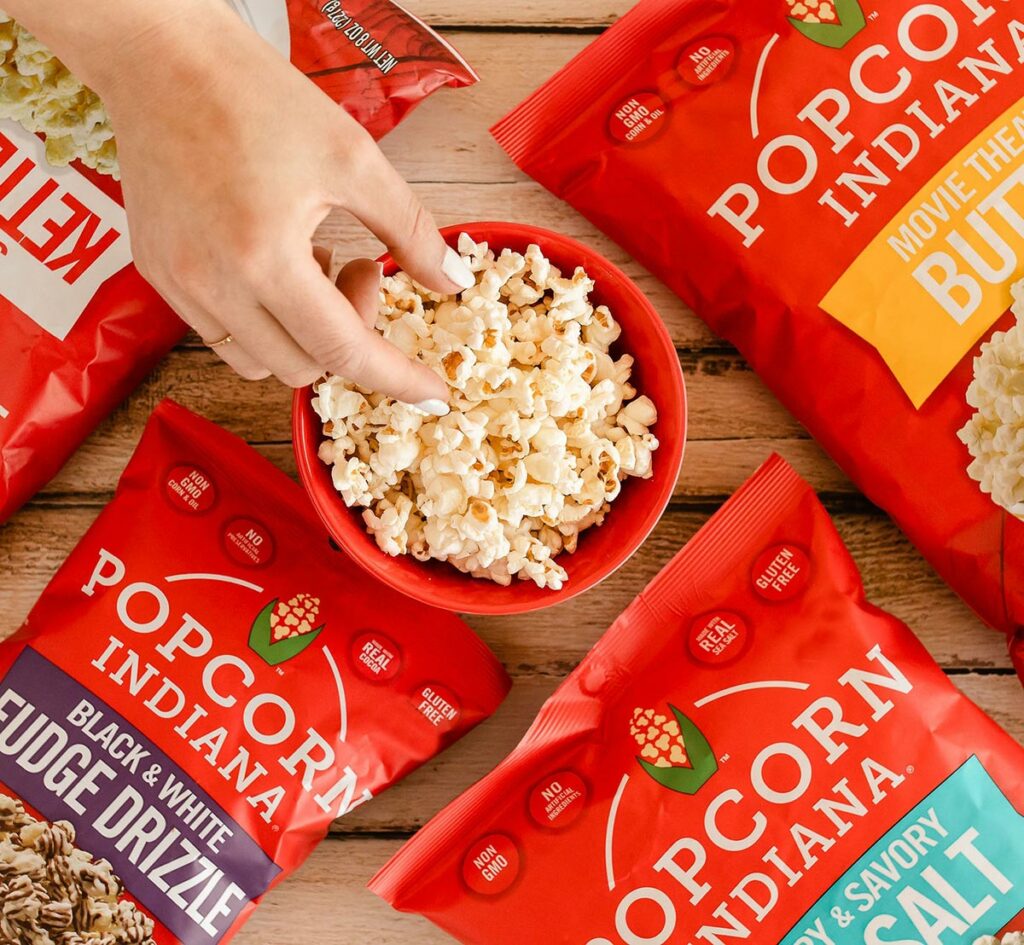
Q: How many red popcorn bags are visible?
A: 4